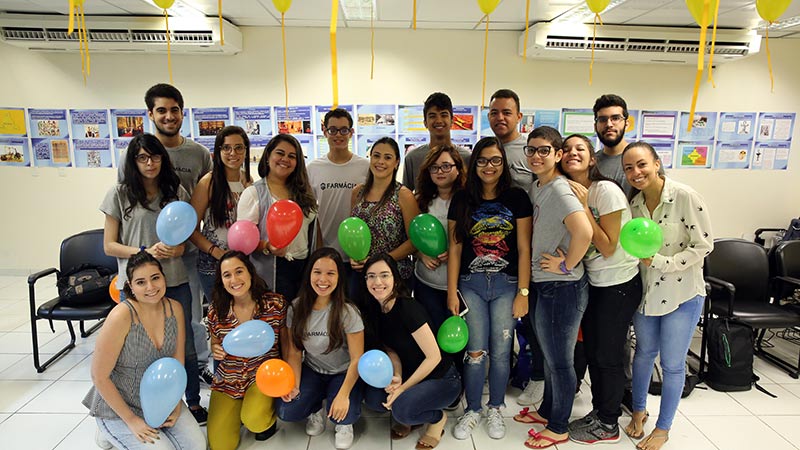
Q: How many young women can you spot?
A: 13